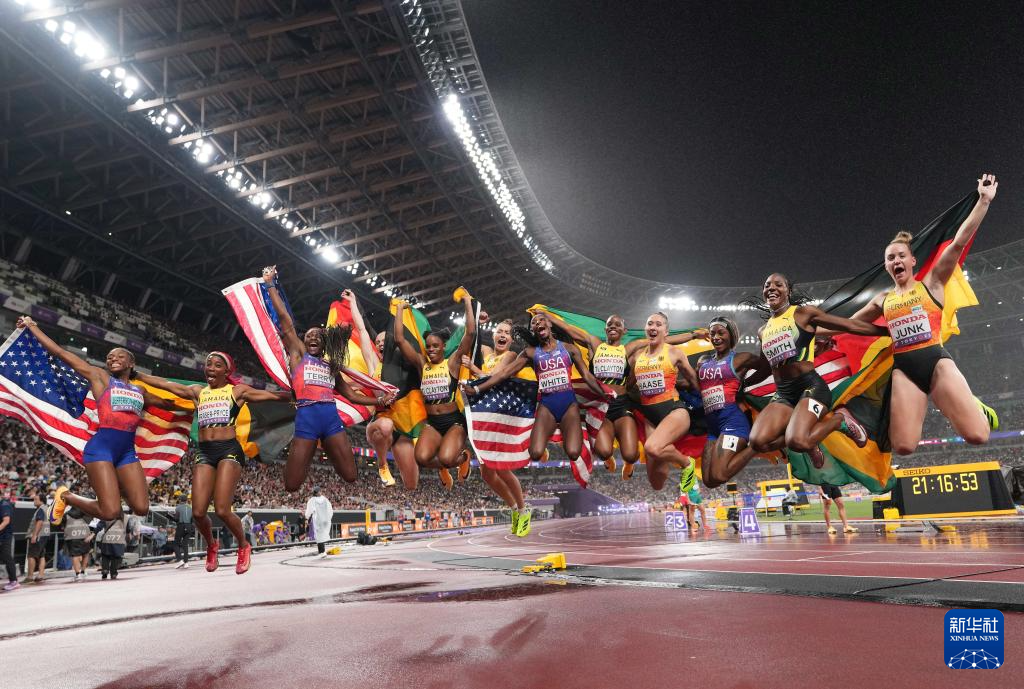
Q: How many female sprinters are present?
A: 12